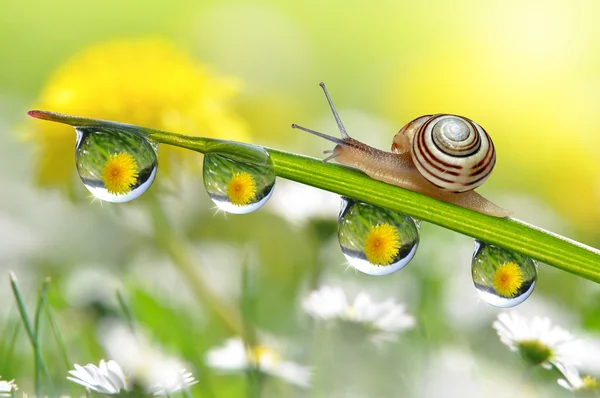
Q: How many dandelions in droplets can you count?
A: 4